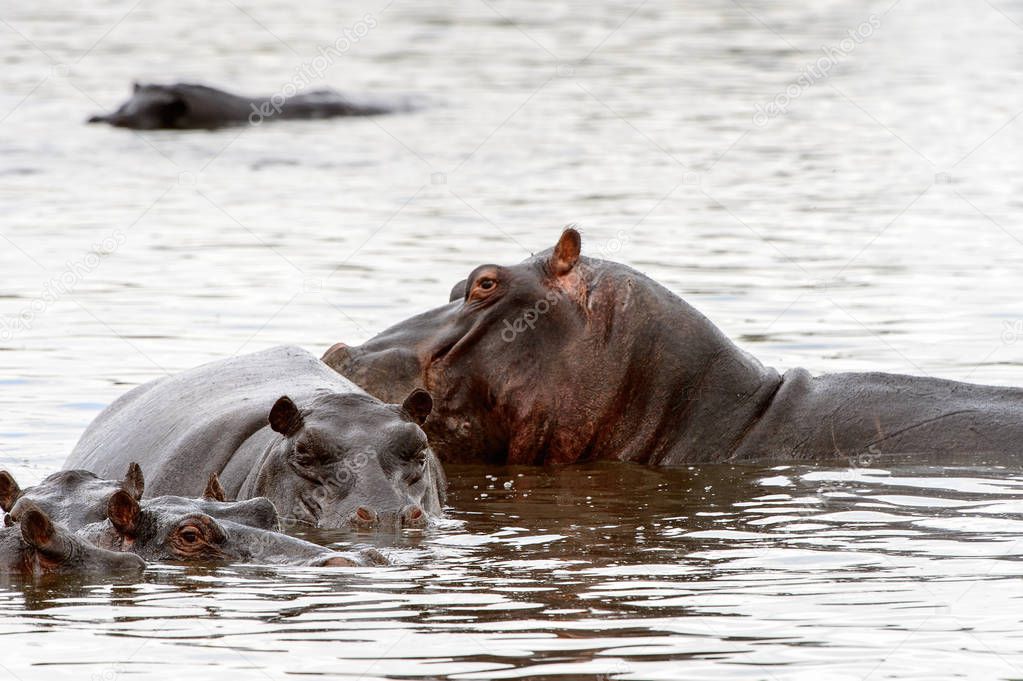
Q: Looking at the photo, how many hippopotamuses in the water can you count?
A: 6